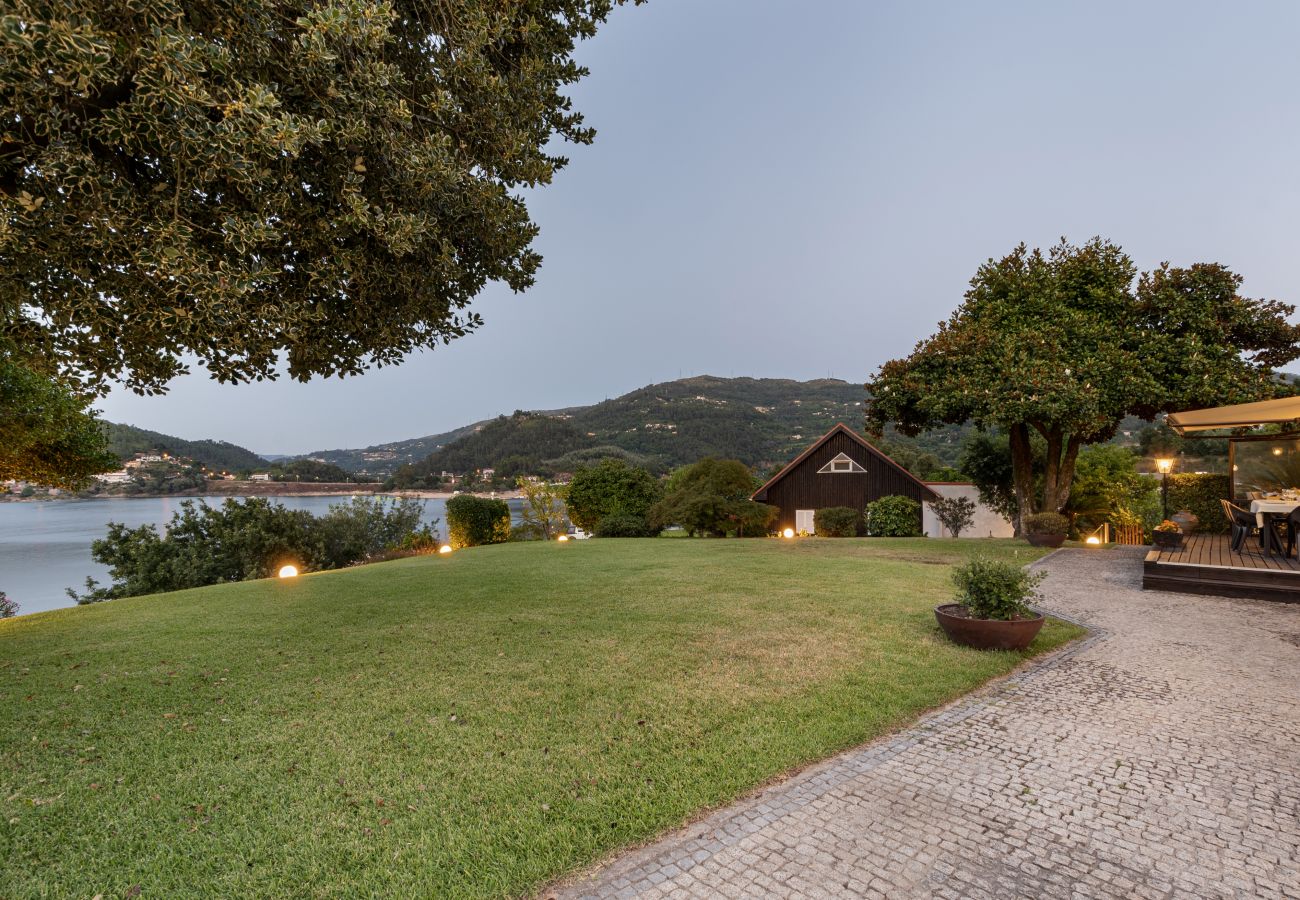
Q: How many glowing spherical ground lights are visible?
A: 5